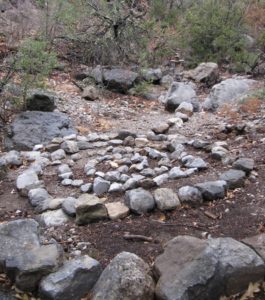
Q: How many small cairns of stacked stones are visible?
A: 1